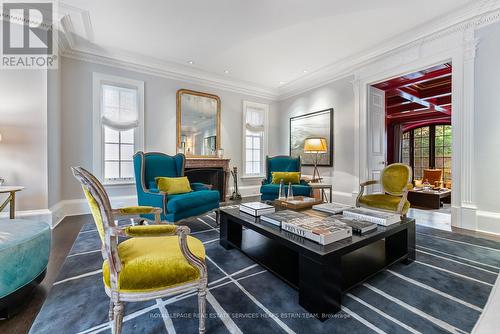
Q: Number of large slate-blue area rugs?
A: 1